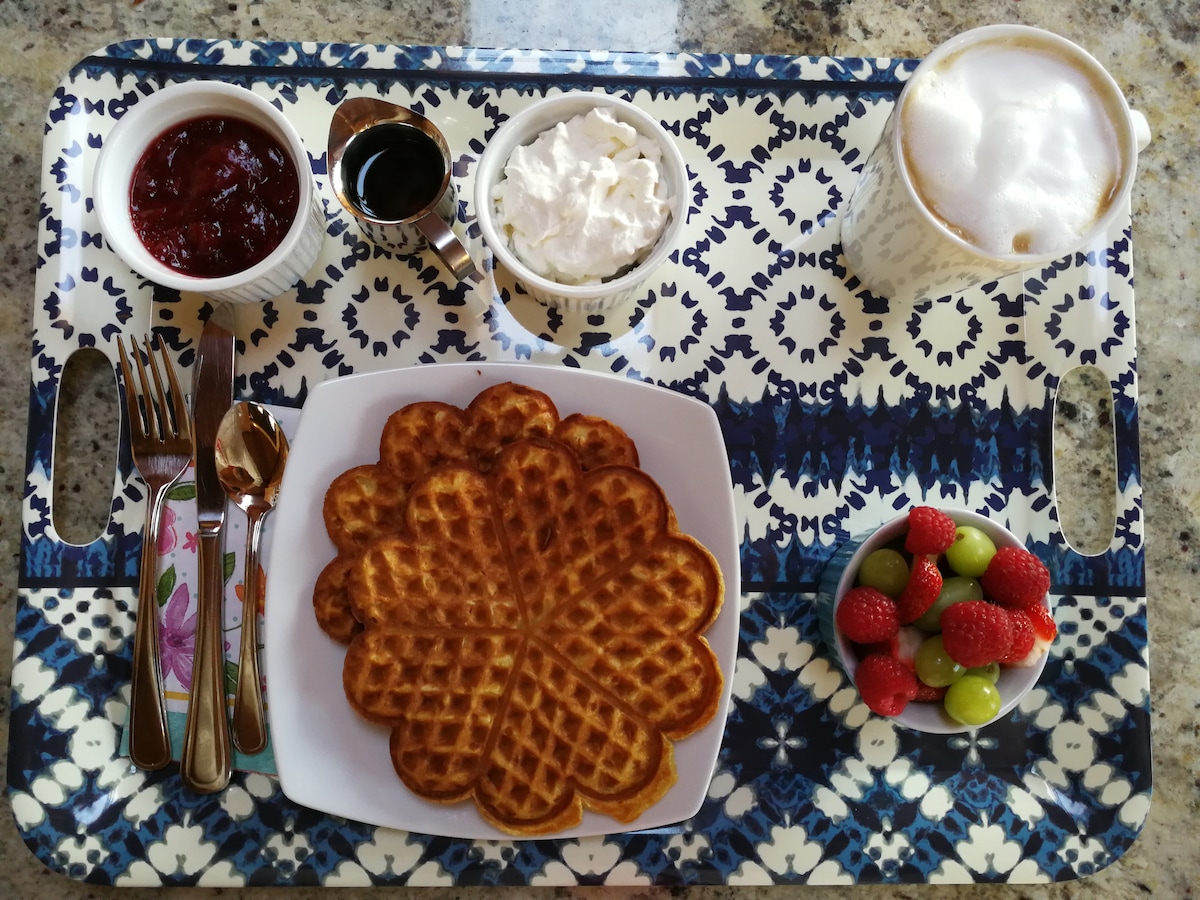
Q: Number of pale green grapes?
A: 6